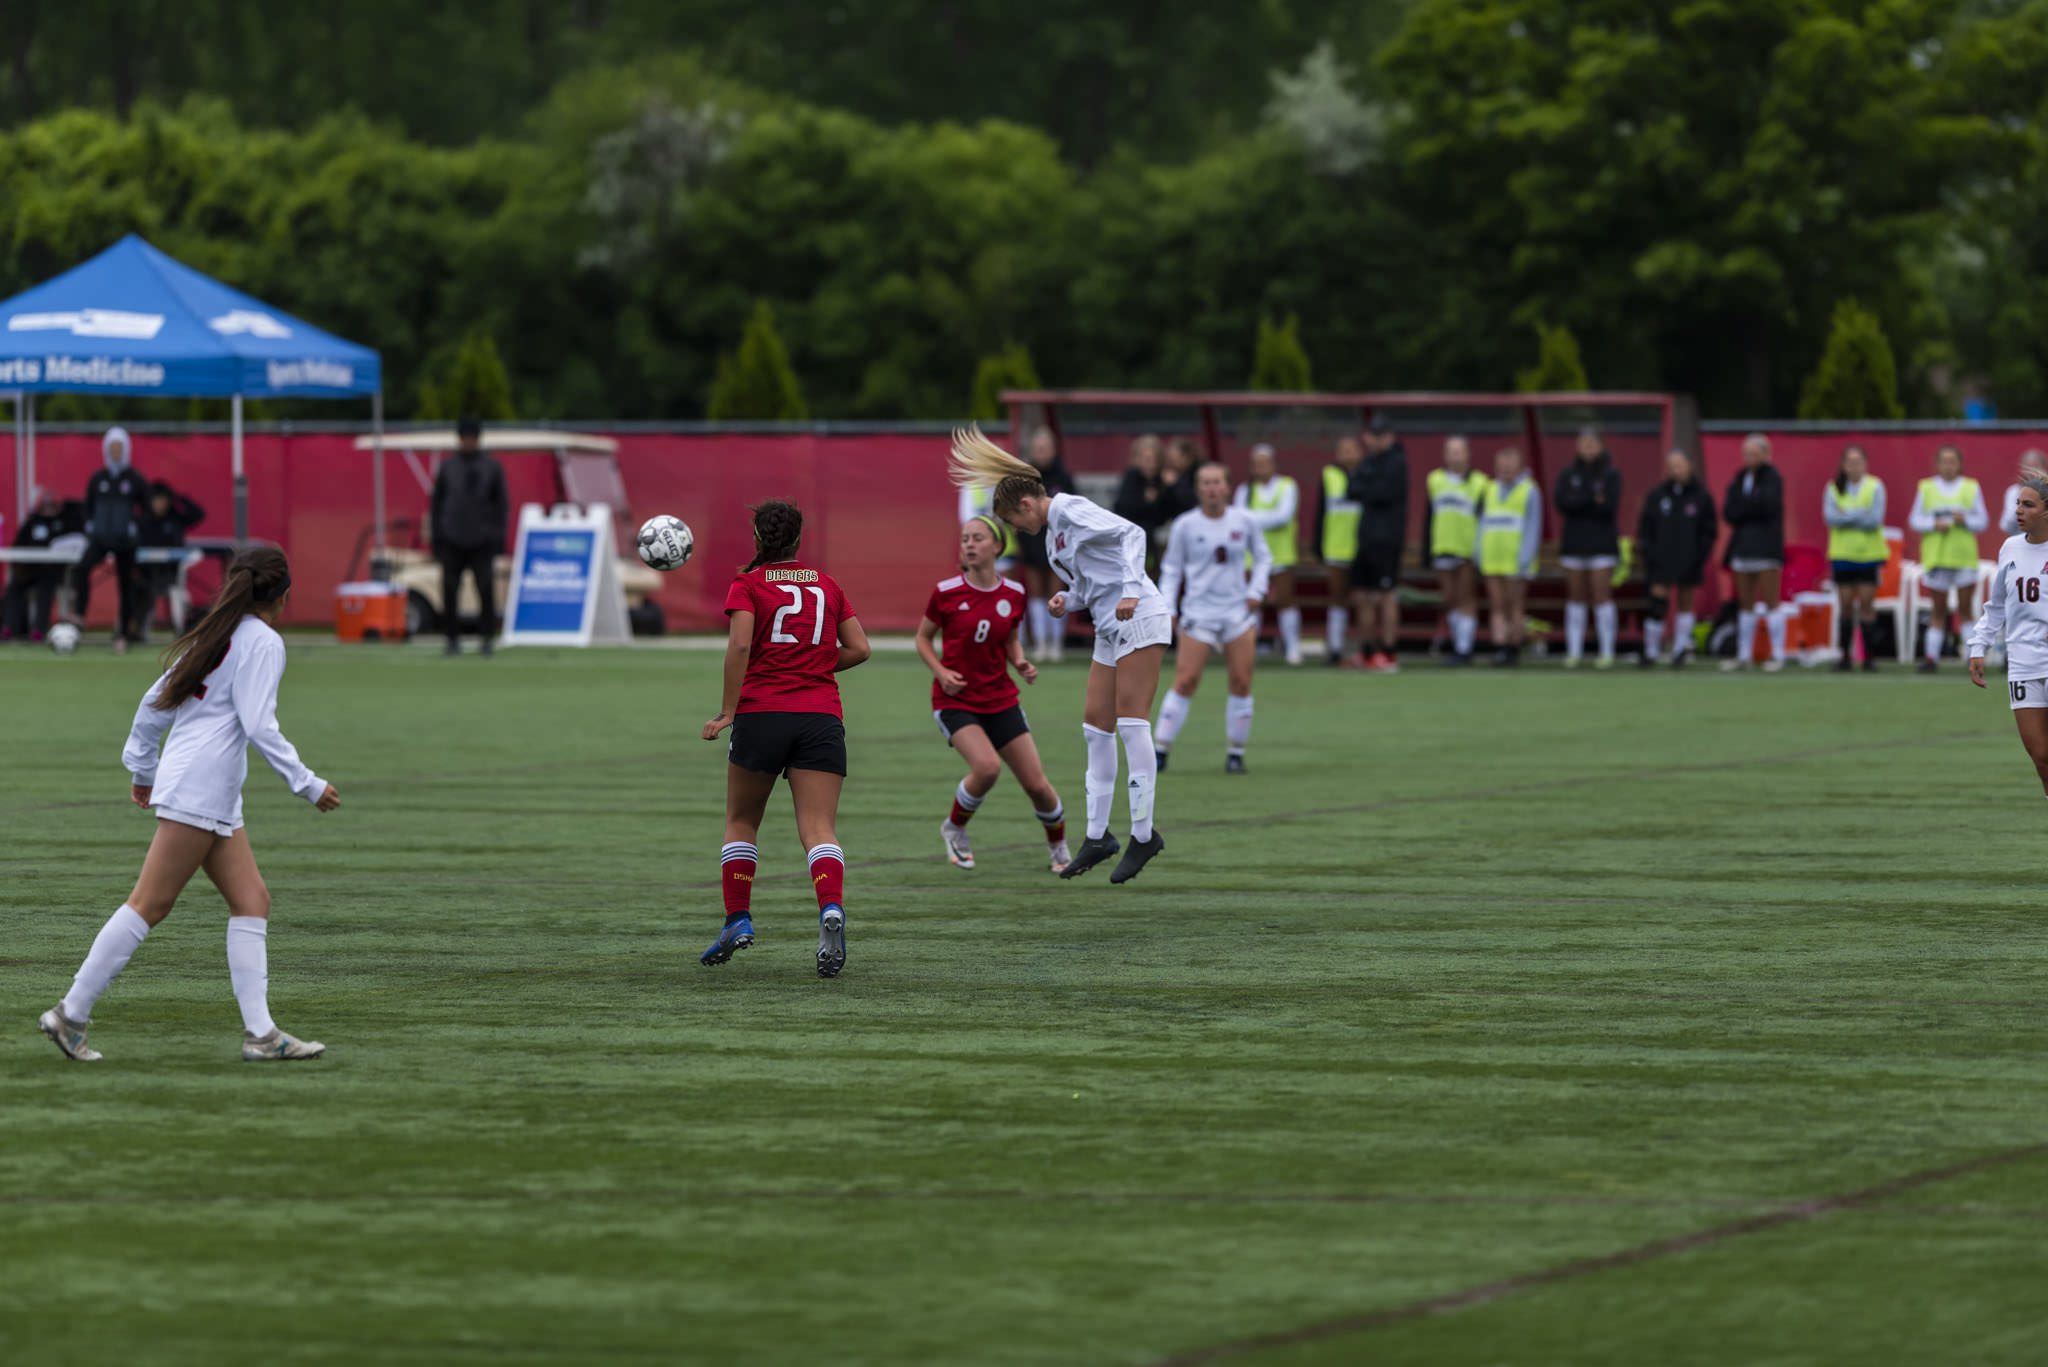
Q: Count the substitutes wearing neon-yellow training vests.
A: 7